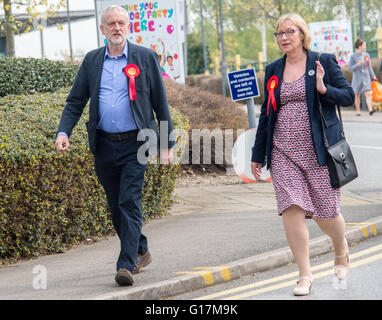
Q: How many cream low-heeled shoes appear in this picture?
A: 2